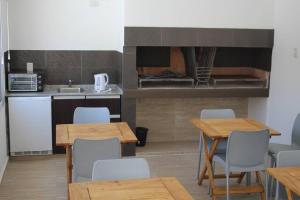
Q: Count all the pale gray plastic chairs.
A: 7